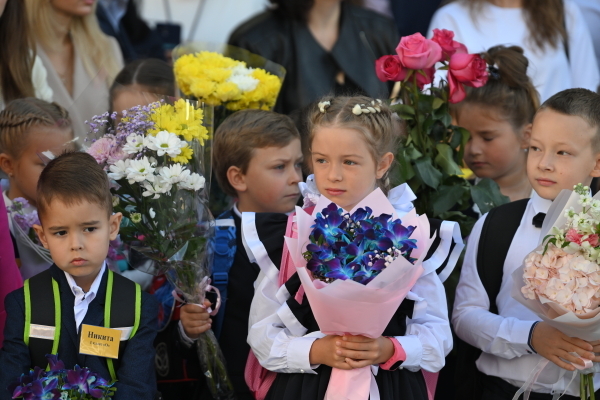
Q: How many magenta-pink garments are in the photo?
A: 1